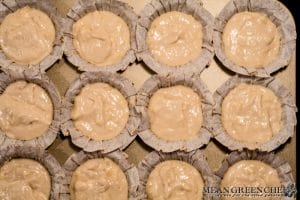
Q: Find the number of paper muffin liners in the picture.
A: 12